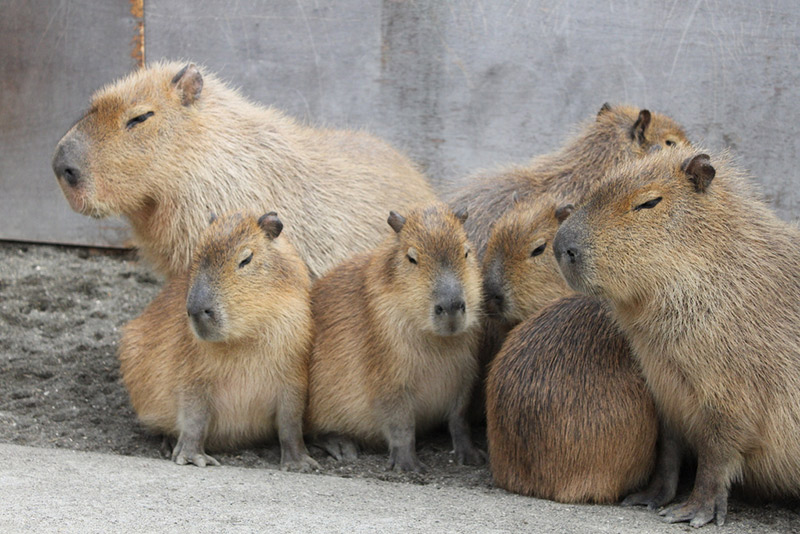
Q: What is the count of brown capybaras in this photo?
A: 7